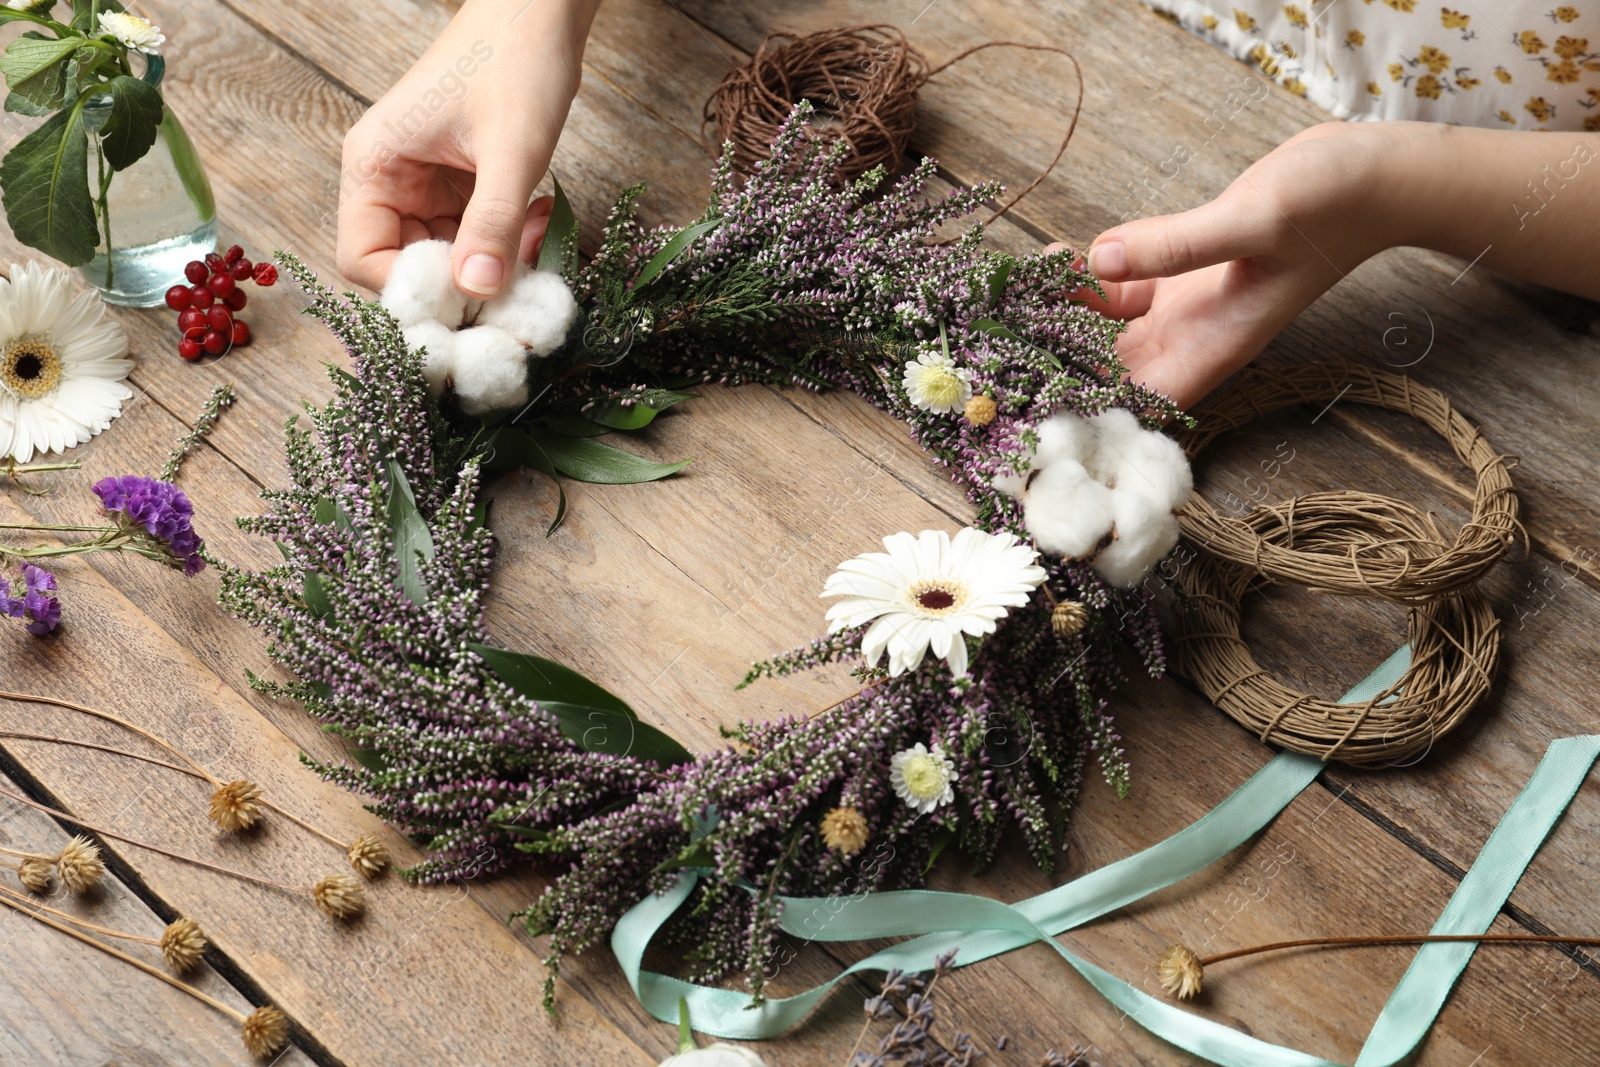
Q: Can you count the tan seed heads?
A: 11